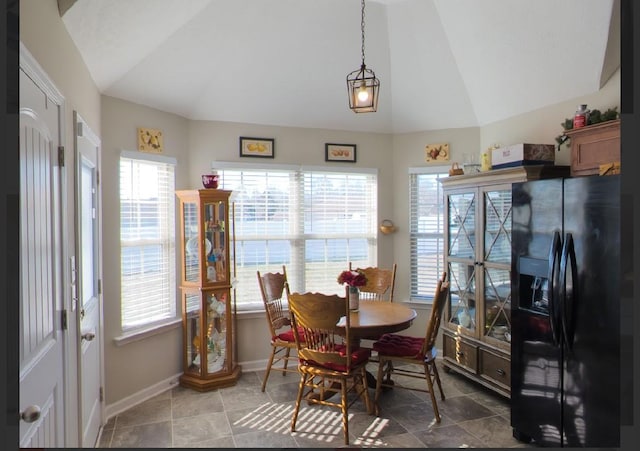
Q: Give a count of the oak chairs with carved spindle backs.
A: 4